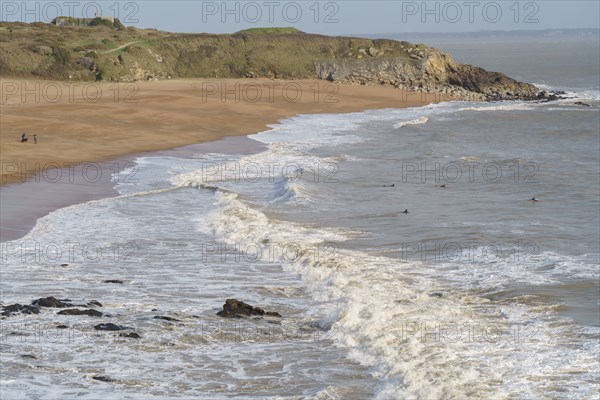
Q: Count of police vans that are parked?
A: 0